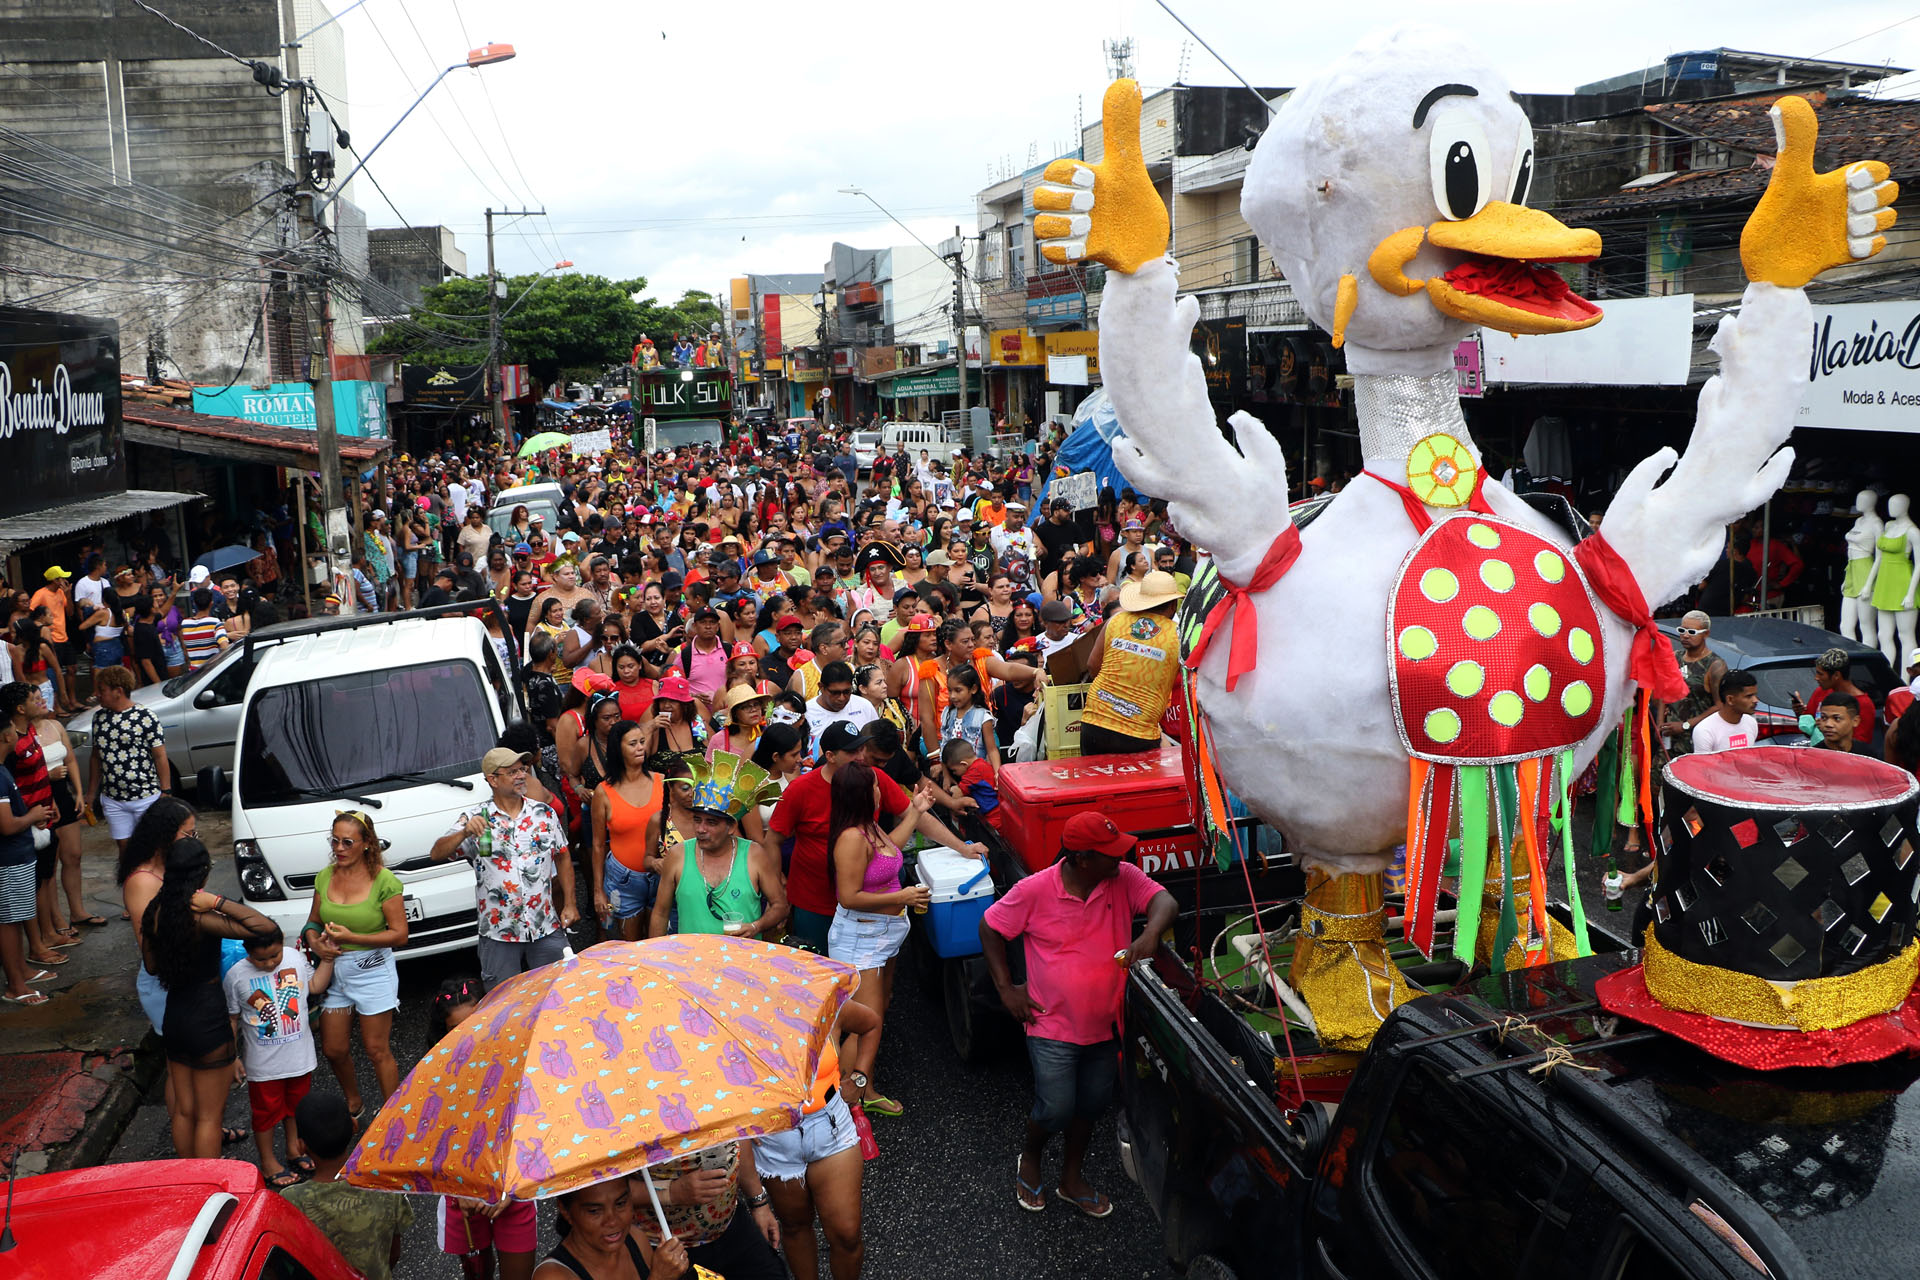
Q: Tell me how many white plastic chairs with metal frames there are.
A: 0